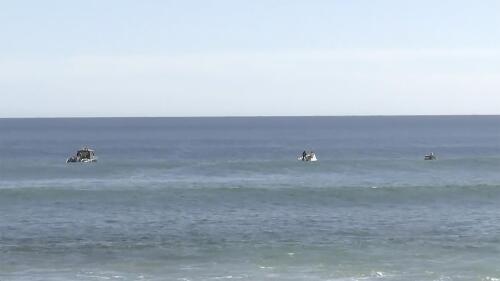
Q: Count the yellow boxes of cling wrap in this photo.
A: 0